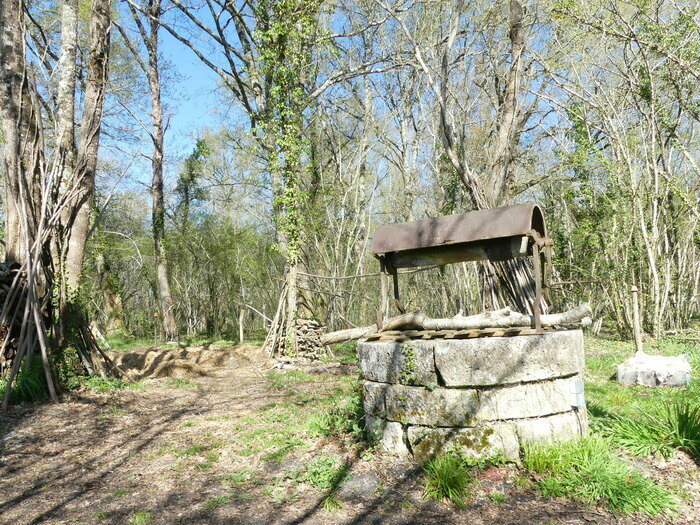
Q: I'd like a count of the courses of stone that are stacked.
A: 3